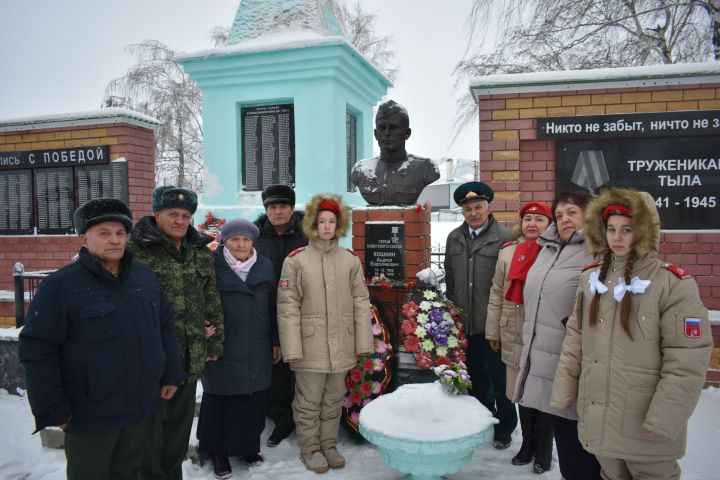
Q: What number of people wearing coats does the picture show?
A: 9